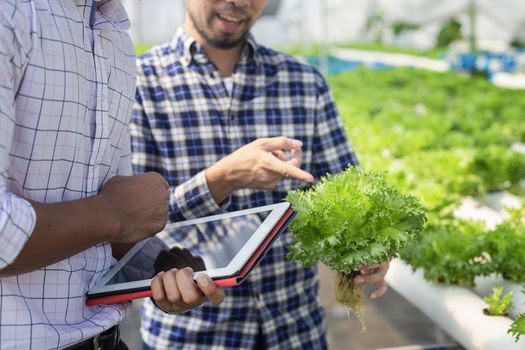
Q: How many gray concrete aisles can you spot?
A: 1